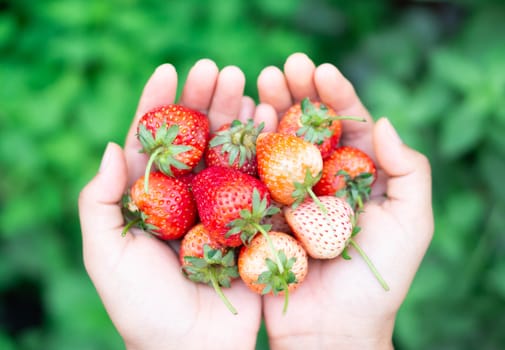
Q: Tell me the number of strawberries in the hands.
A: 10